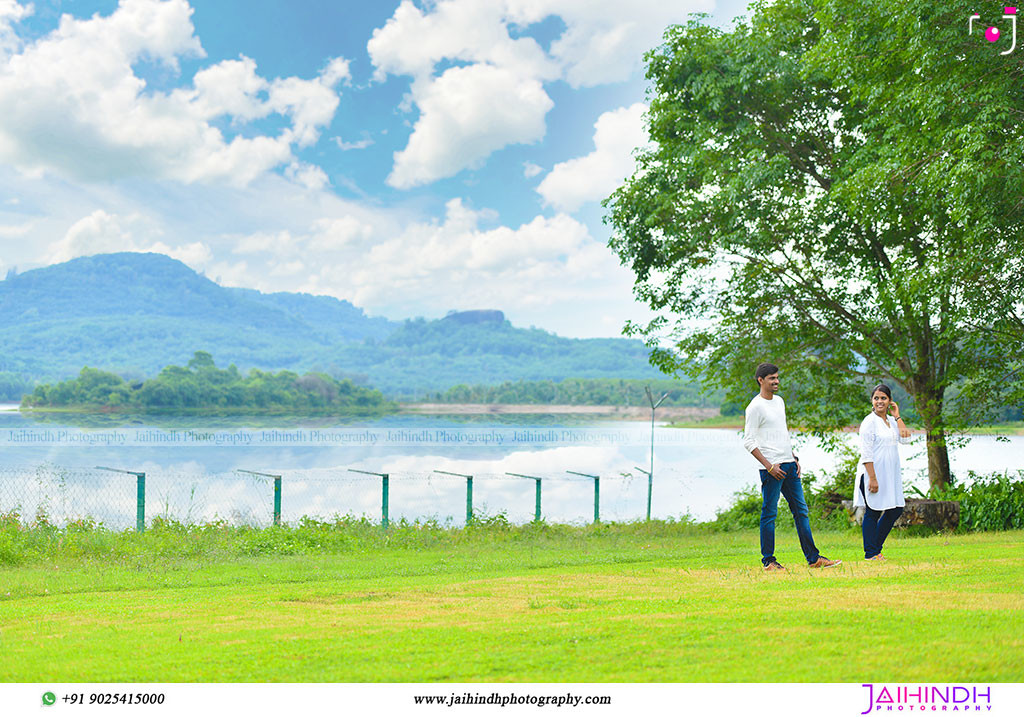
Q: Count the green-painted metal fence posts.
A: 7